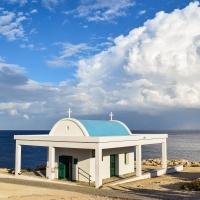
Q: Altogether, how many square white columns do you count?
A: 5